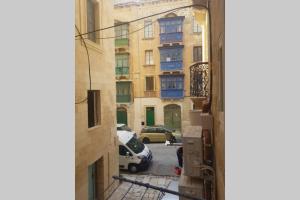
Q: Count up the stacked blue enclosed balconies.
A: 3